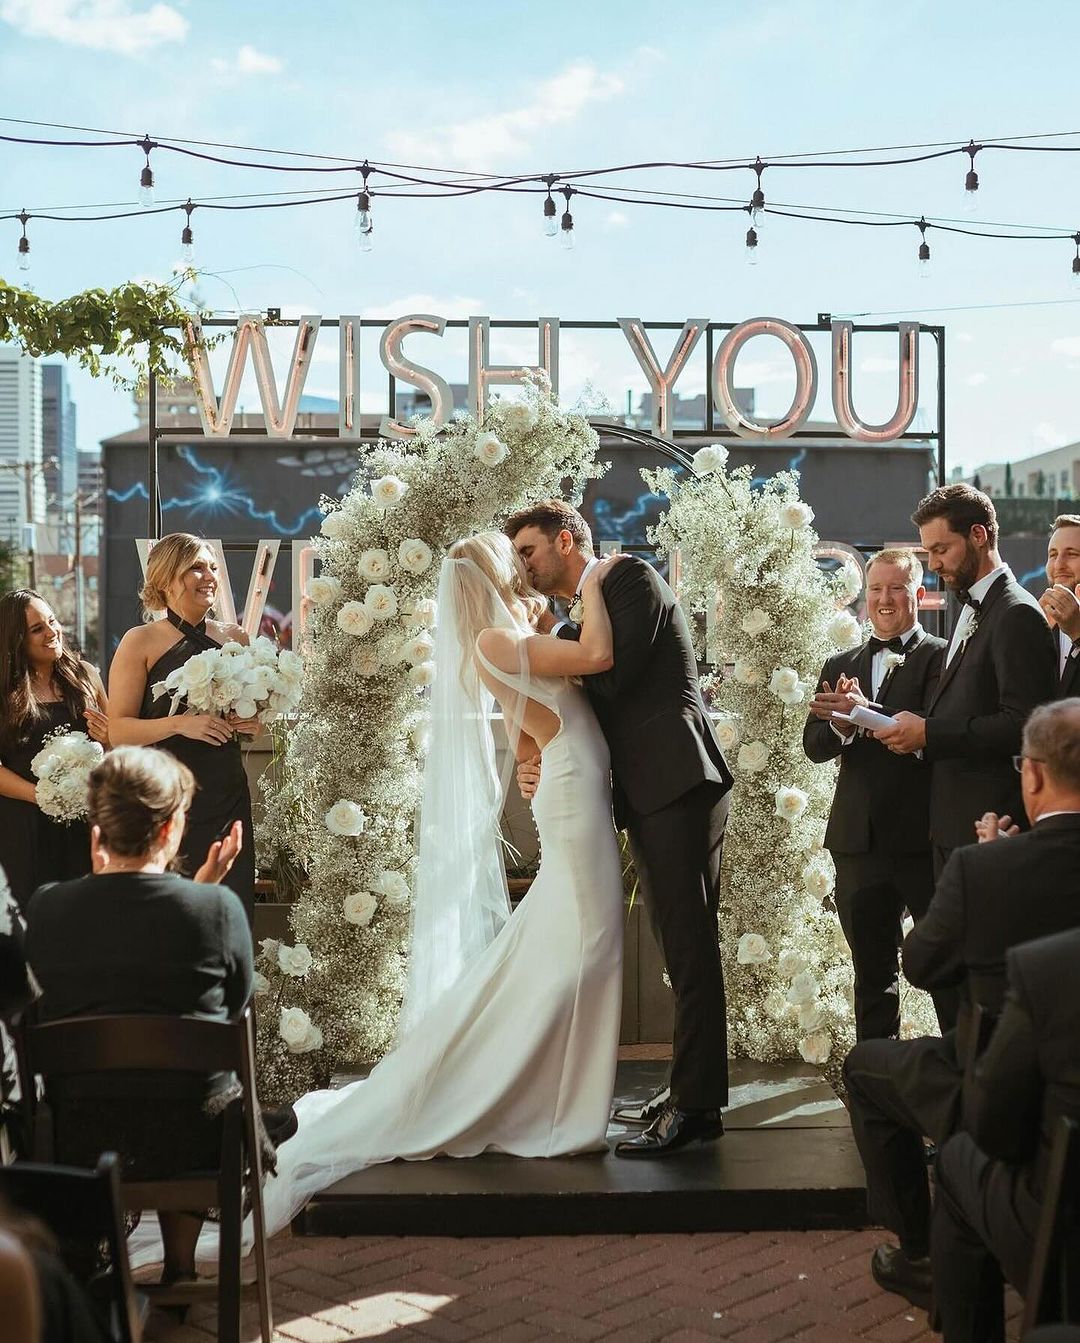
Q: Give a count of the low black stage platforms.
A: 1